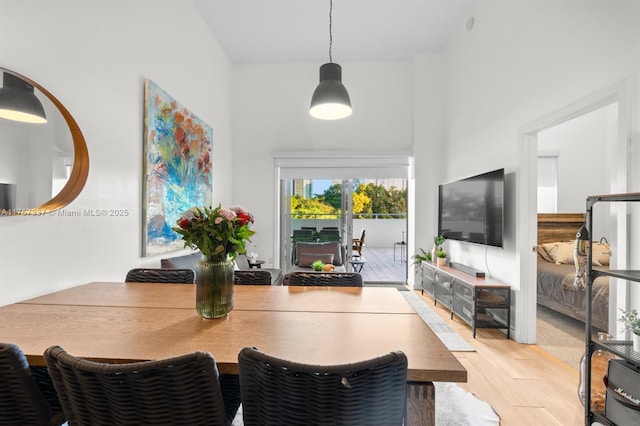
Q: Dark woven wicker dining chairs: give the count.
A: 6